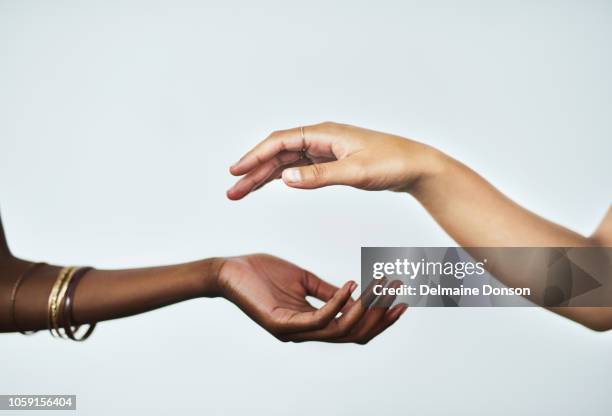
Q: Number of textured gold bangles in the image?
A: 2